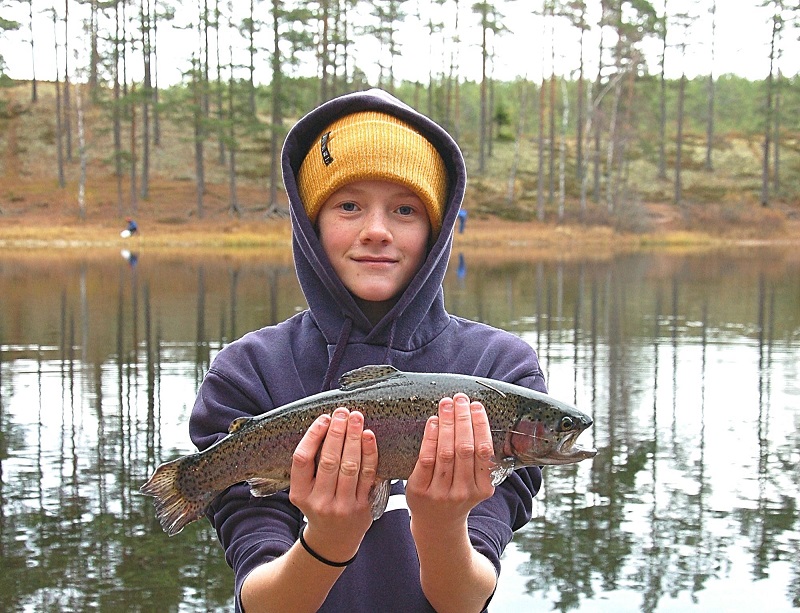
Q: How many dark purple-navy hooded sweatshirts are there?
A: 1